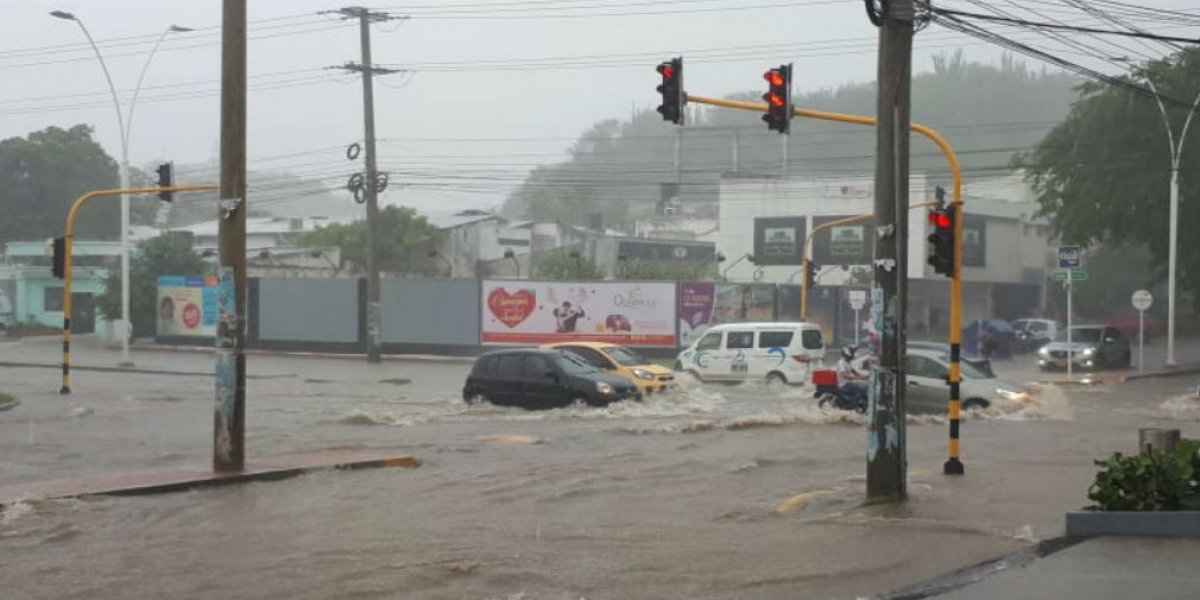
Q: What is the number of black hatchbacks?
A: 1